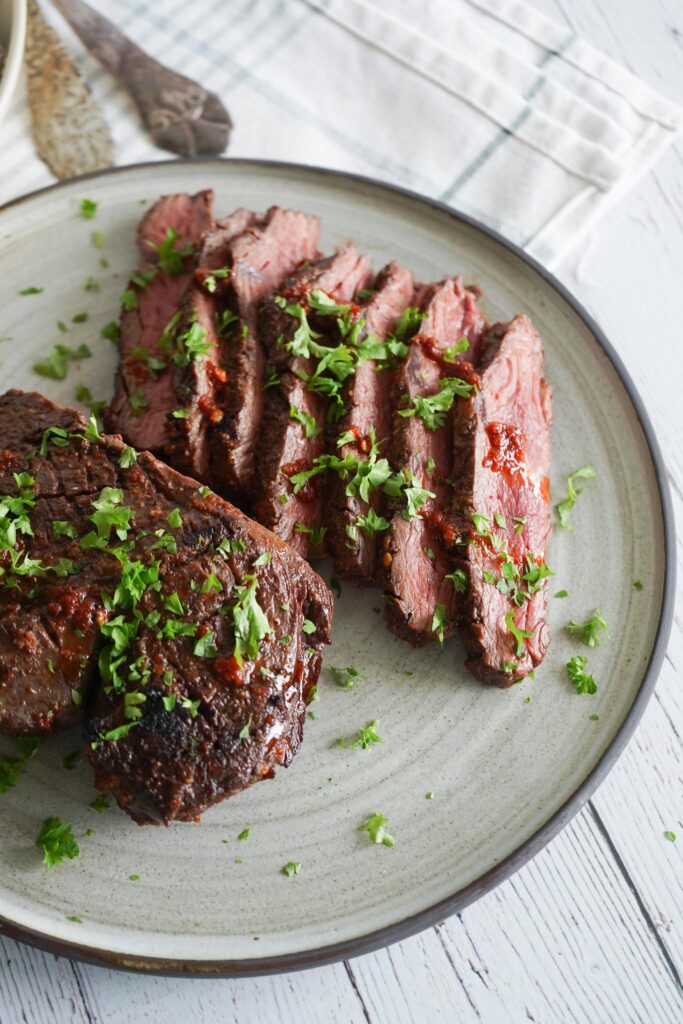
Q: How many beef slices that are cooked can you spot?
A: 7